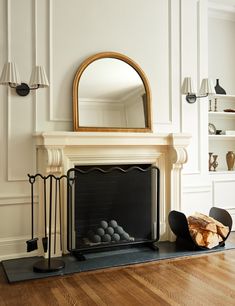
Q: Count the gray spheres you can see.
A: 9